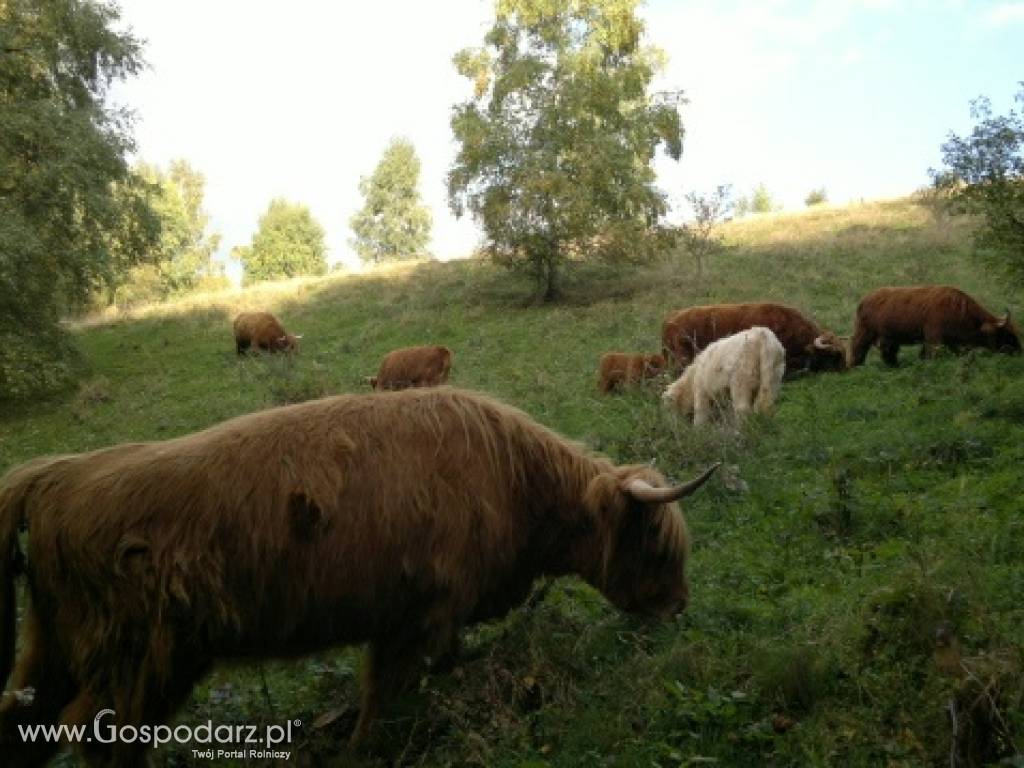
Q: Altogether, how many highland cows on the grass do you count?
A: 7